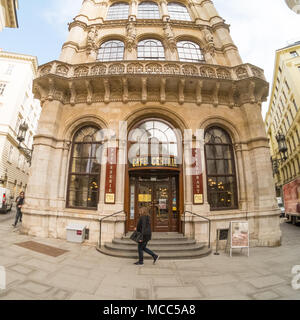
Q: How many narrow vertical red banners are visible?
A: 2